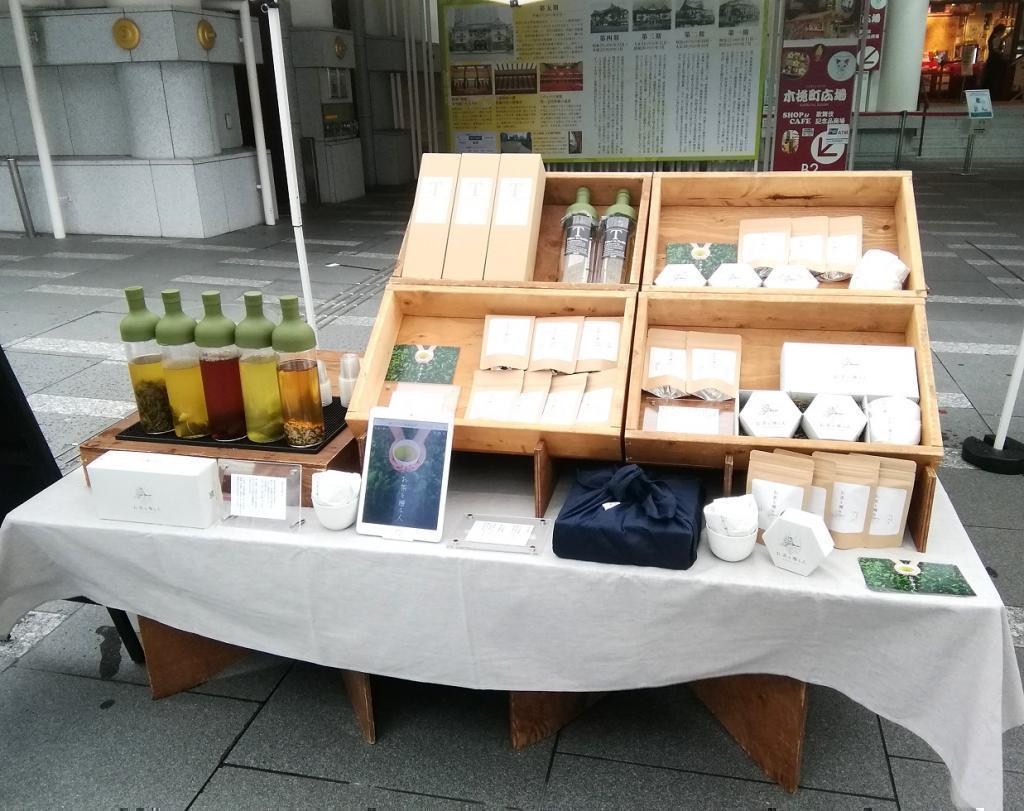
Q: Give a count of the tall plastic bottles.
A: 7